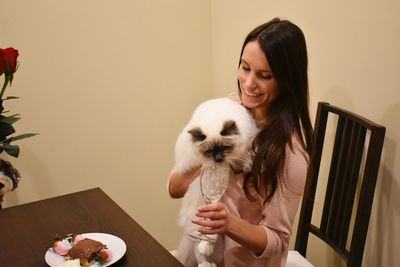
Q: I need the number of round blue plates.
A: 0